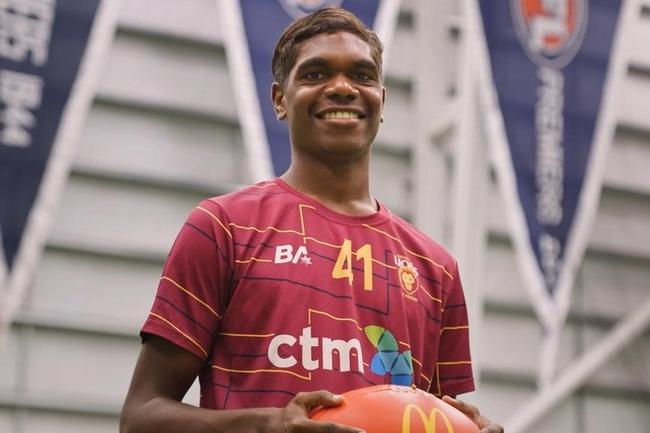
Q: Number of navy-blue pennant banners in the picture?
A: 3